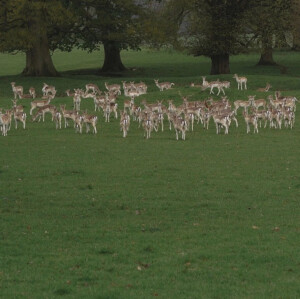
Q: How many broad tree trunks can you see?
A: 4